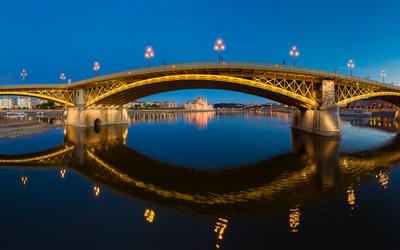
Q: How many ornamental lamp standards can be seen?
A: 8